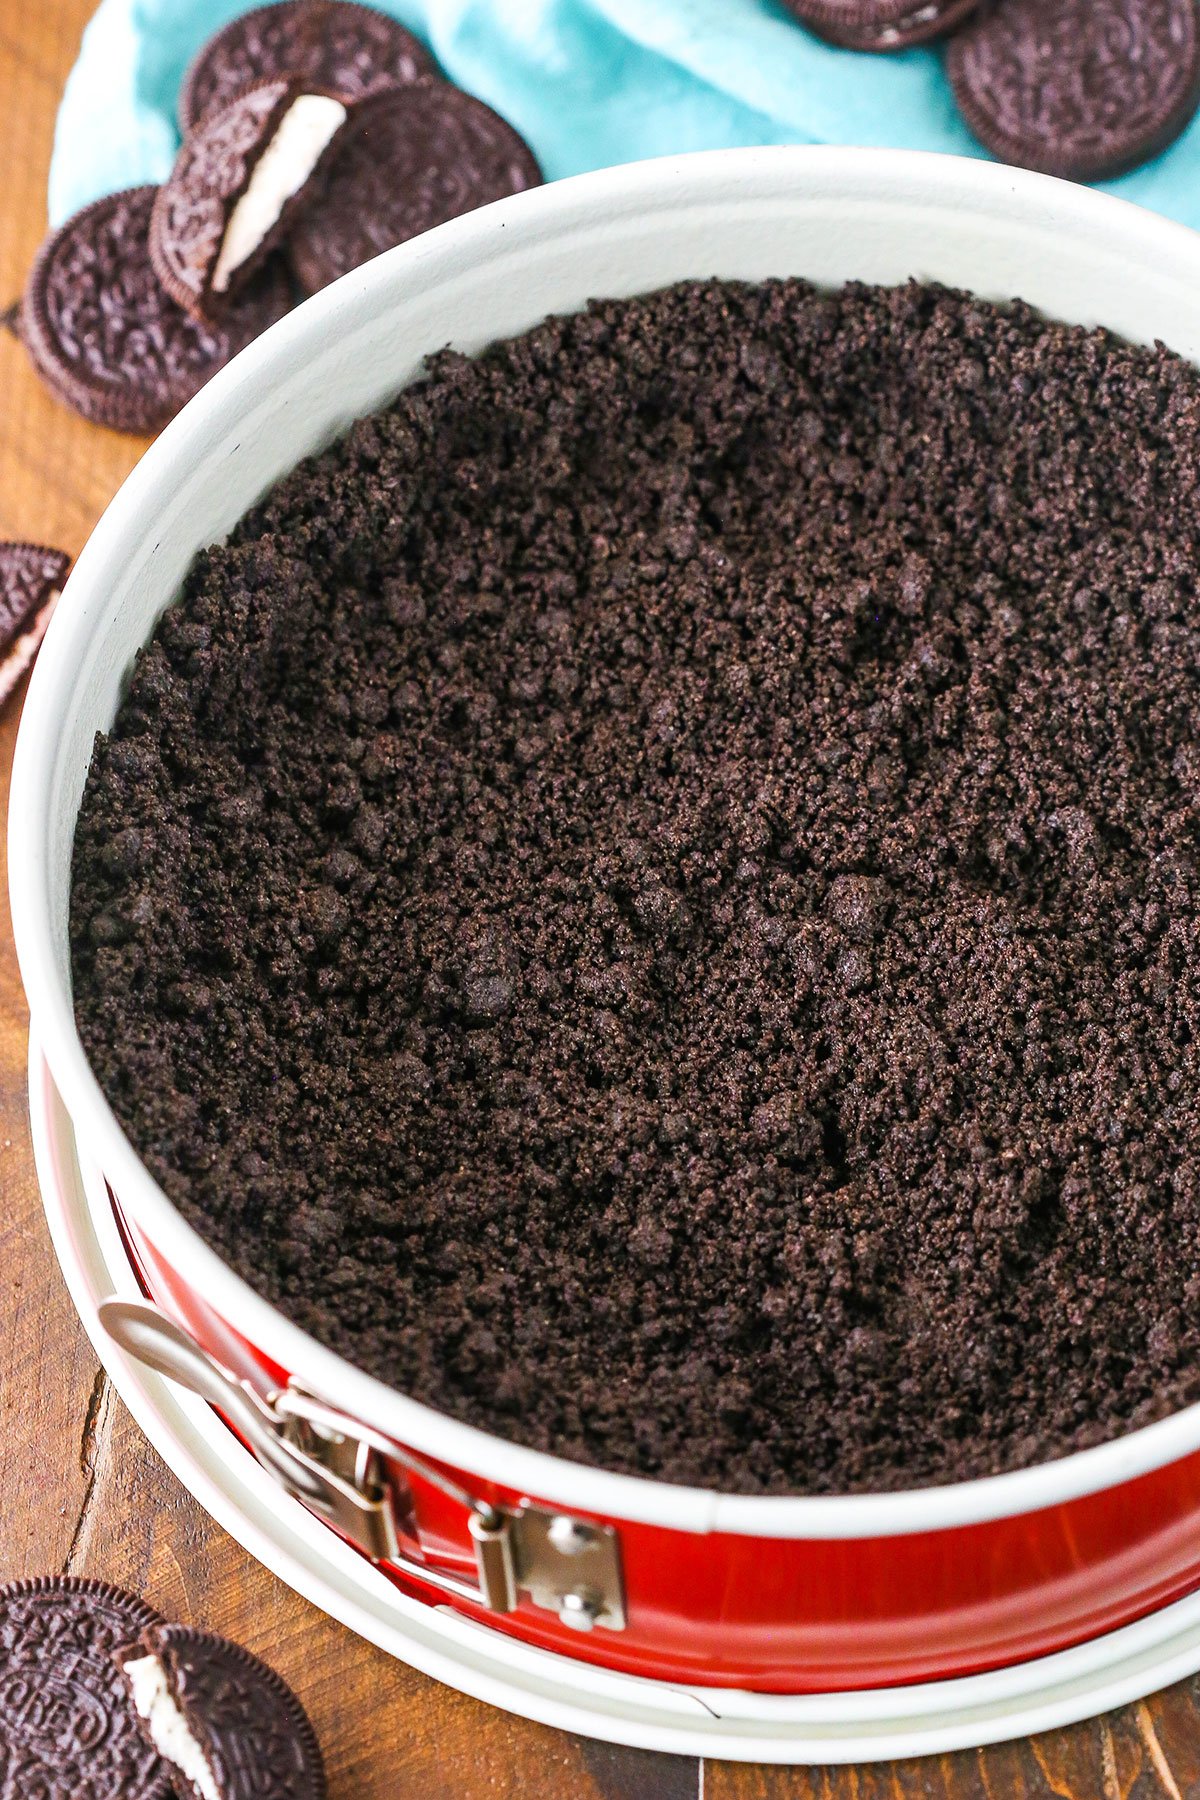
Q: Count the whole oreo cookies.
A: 6